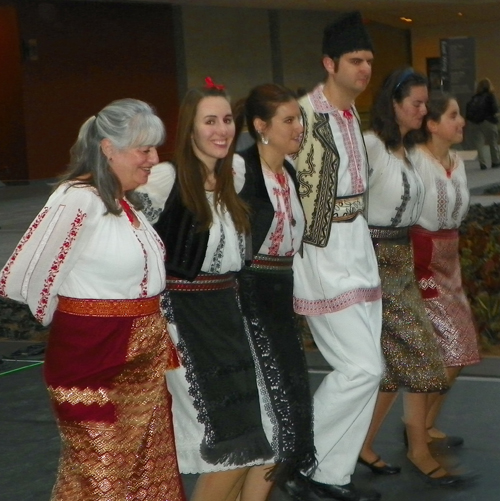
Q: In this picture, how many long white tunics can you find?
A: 1